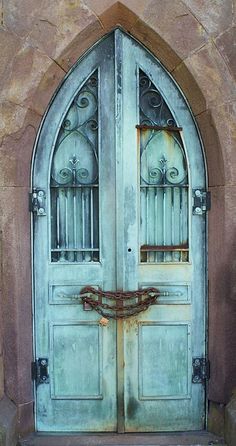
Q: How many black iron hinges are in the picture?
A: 4